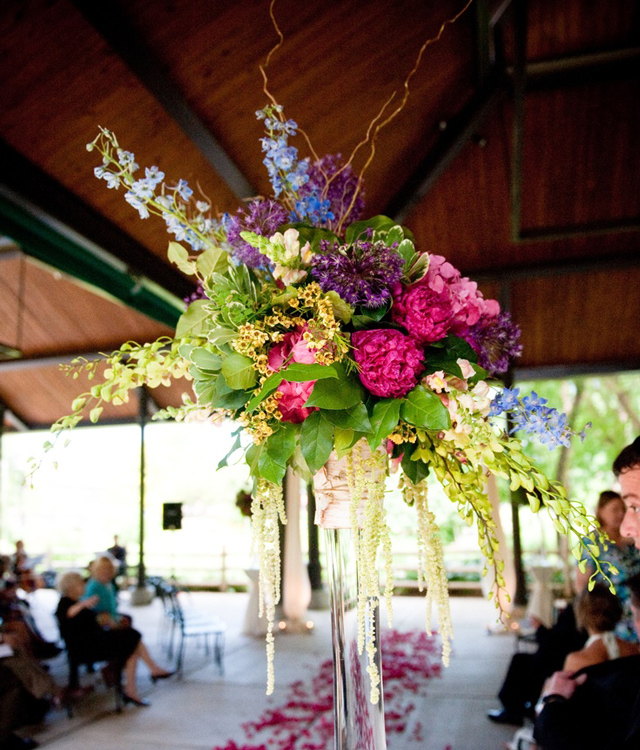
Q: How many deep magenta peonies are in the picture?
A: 2